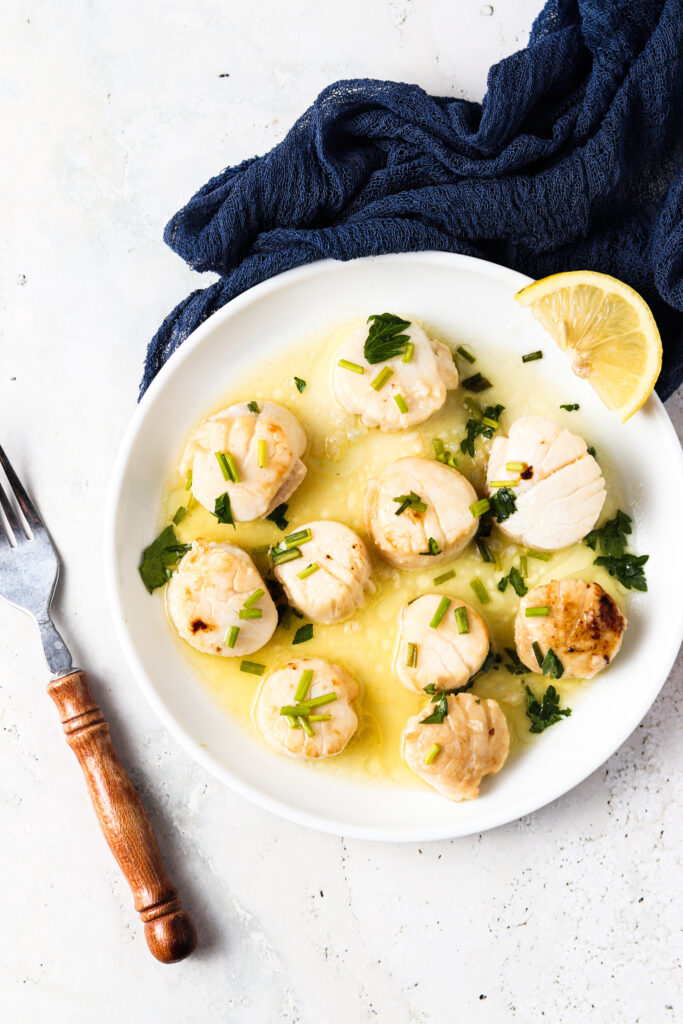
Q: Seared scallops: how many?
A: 10